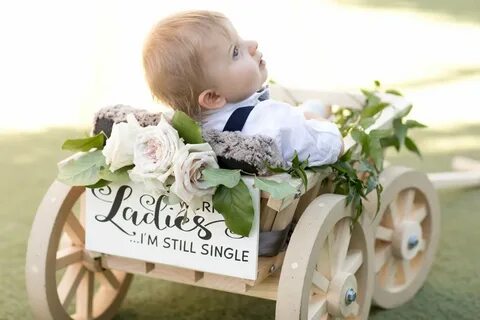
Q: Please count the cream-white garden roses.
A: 3